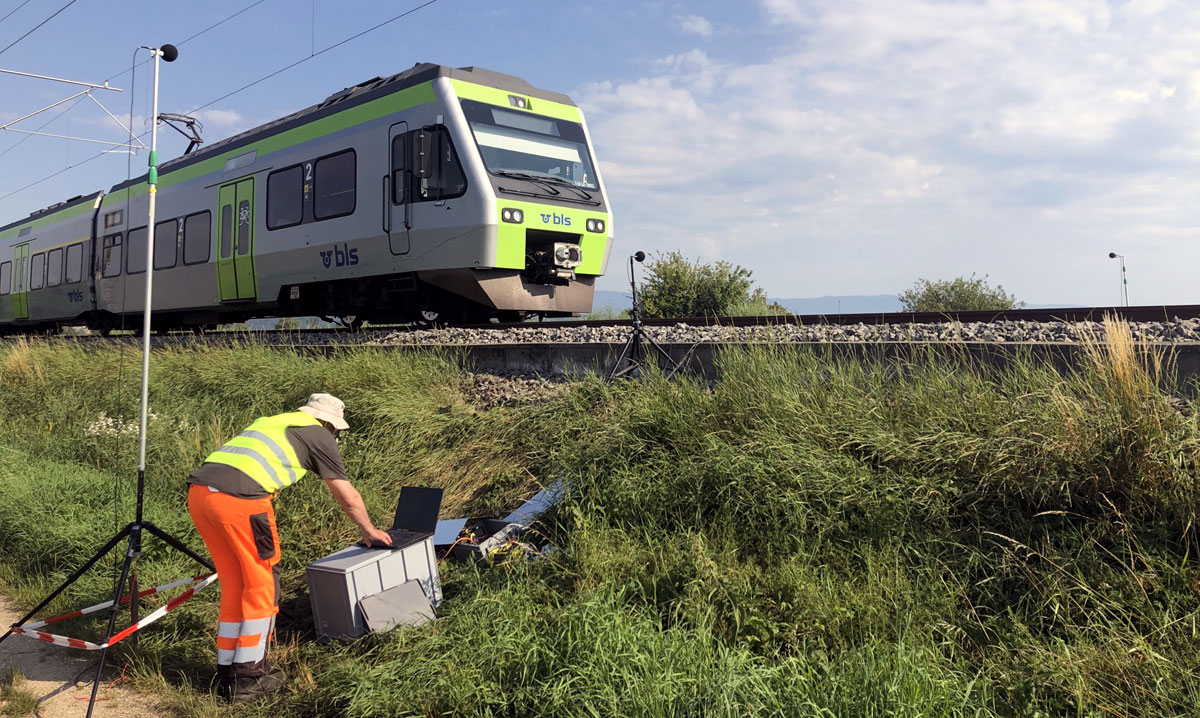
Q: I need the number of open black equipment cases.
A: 1